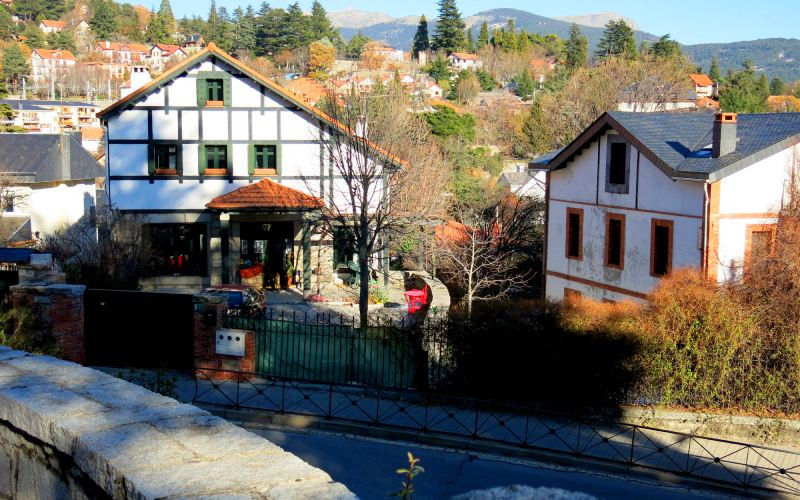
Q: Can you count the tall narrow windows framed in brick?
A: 3